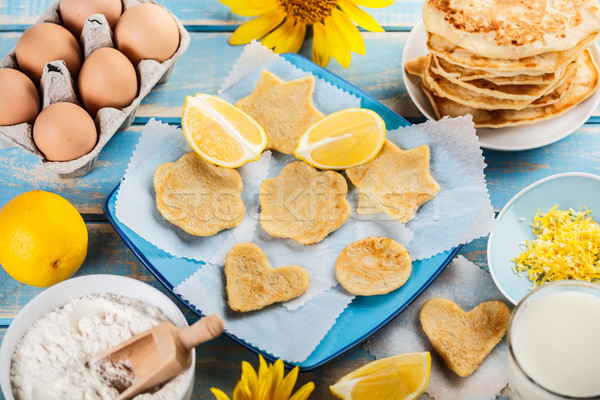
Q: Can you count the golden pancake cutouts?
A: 7